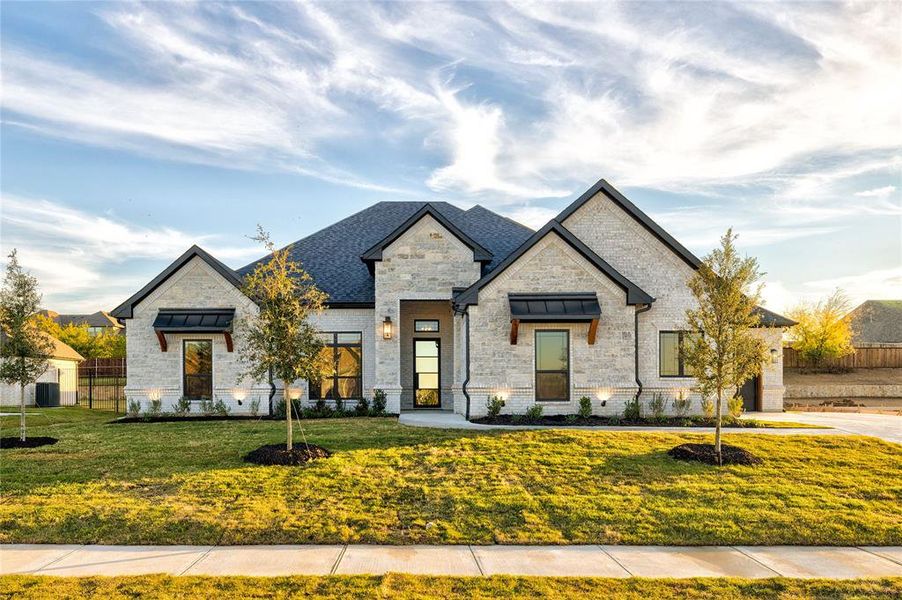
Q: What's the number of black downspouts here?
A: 3